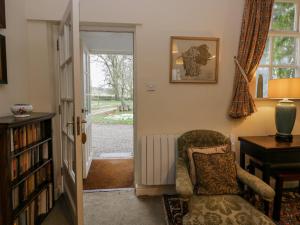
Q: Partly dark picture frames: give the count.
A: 2